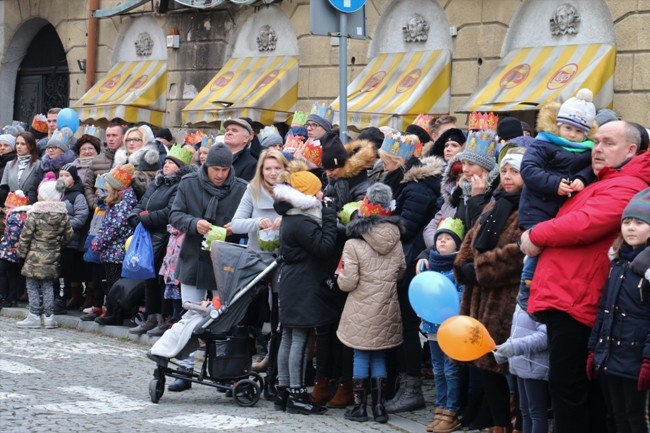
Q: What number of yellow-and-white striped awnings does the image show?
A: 4